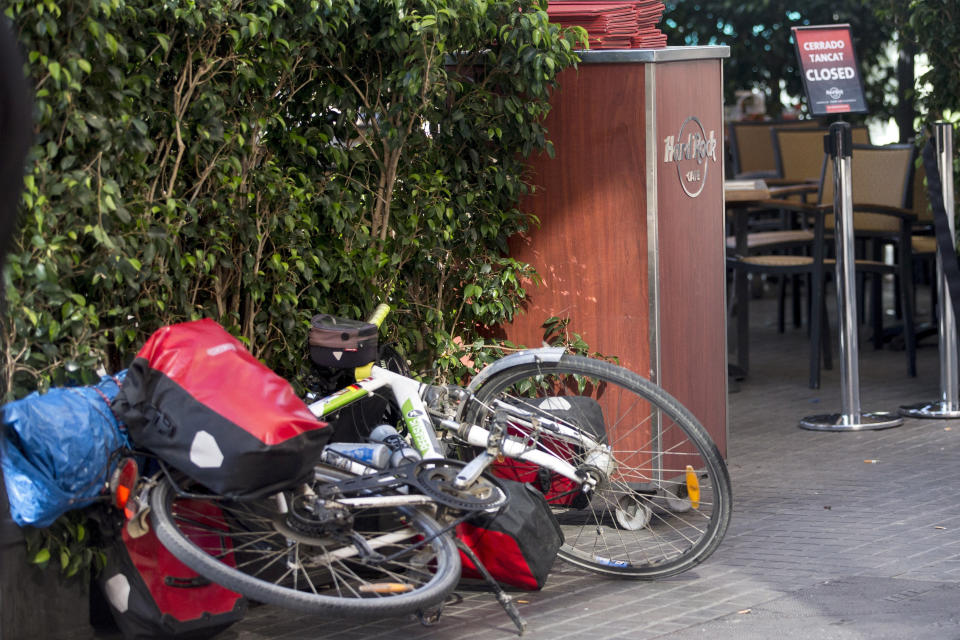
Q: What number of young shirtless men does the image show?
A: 0